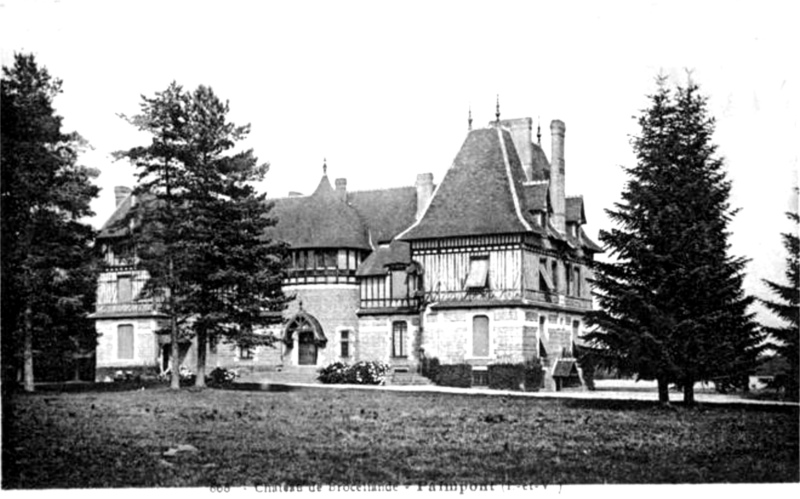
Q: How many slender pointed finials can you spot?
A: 4